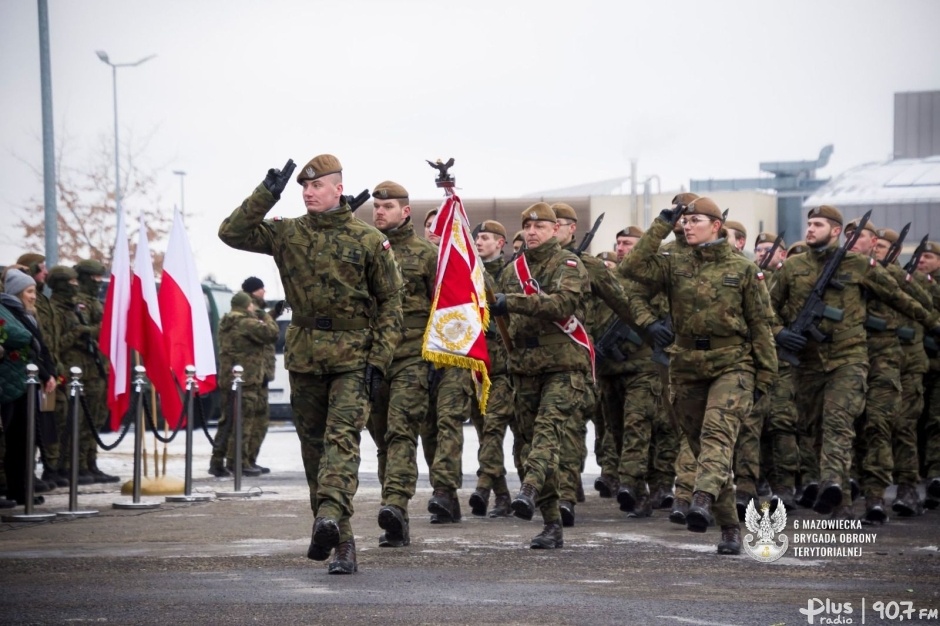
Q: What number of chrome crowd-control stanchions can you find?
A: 5